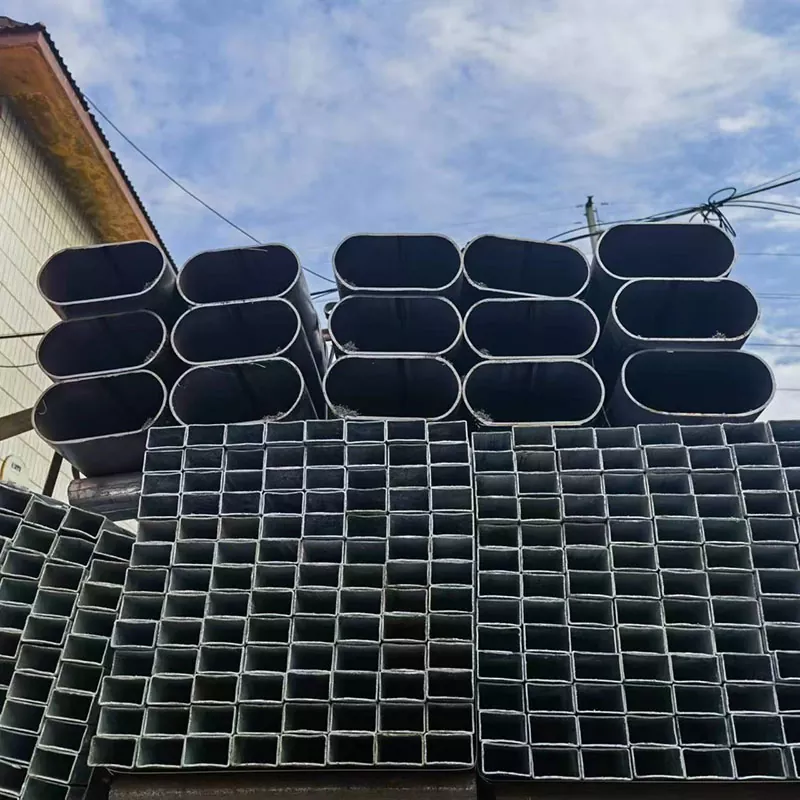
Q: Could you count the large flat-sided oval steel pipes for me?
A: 15